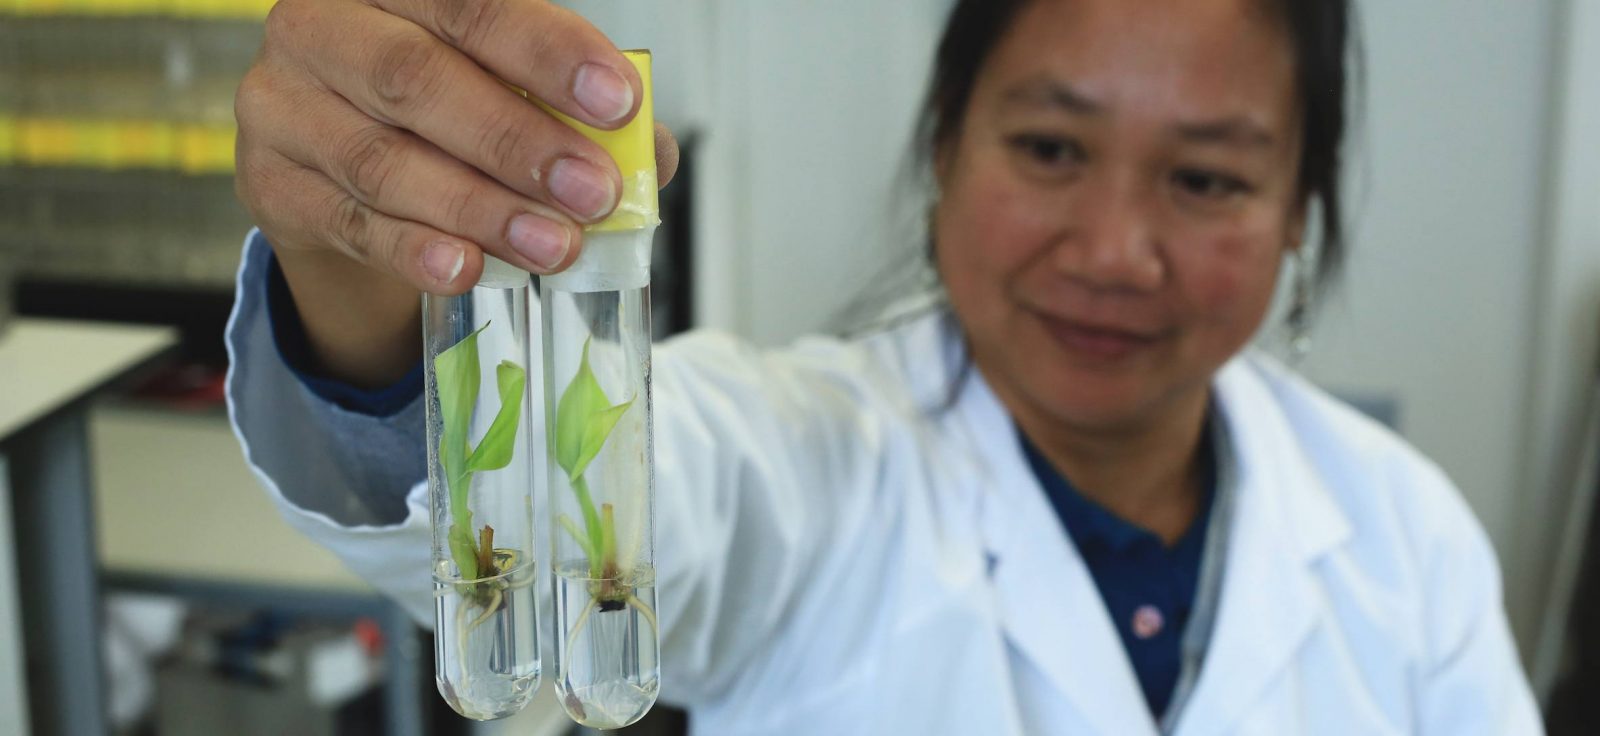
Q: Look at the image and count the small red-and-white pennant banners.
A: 0